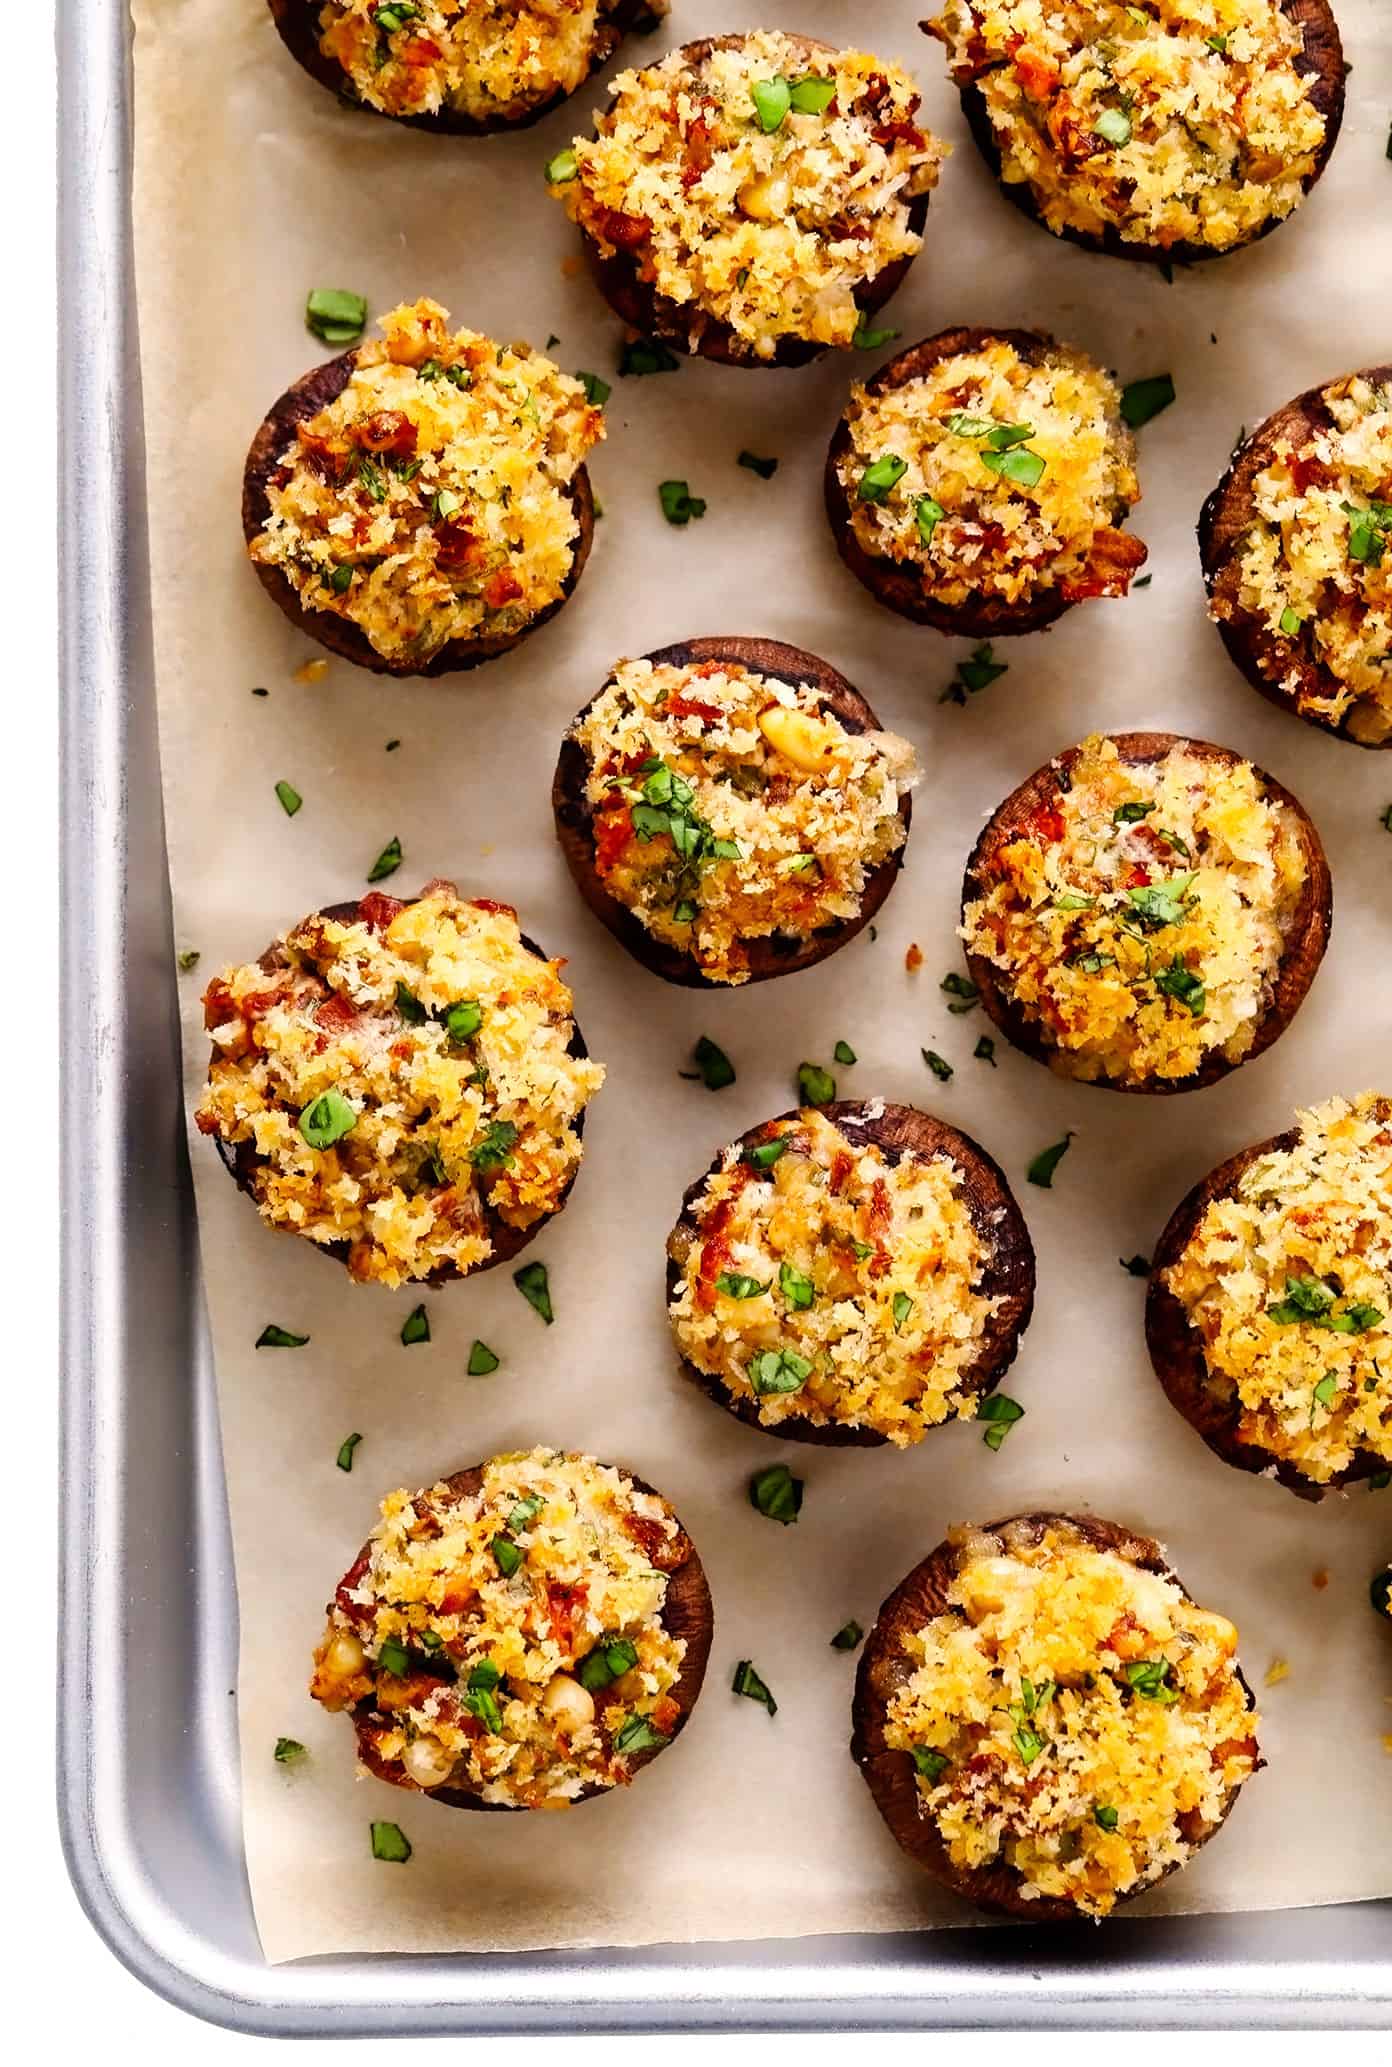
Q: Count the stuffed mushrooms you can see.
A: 13